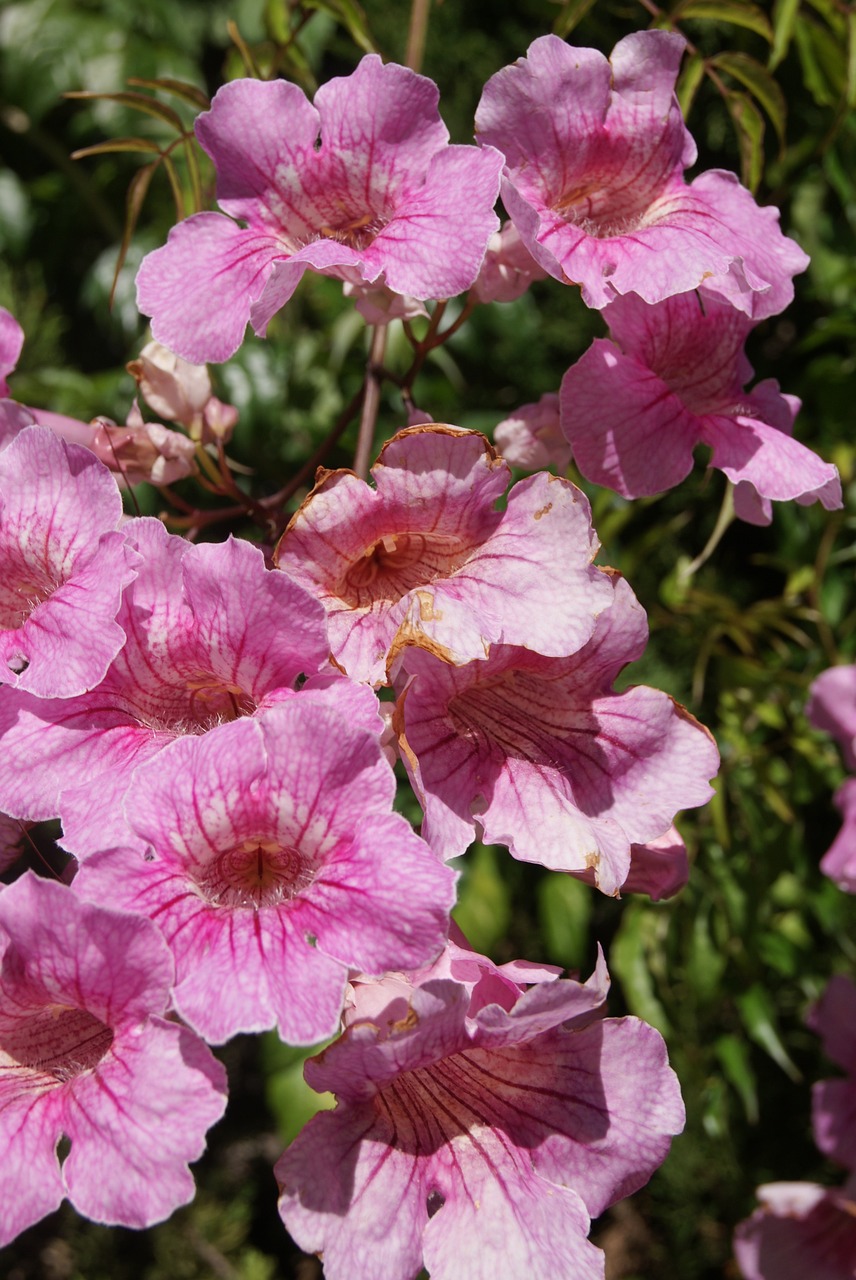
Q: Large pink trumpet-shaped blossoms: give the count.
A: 10